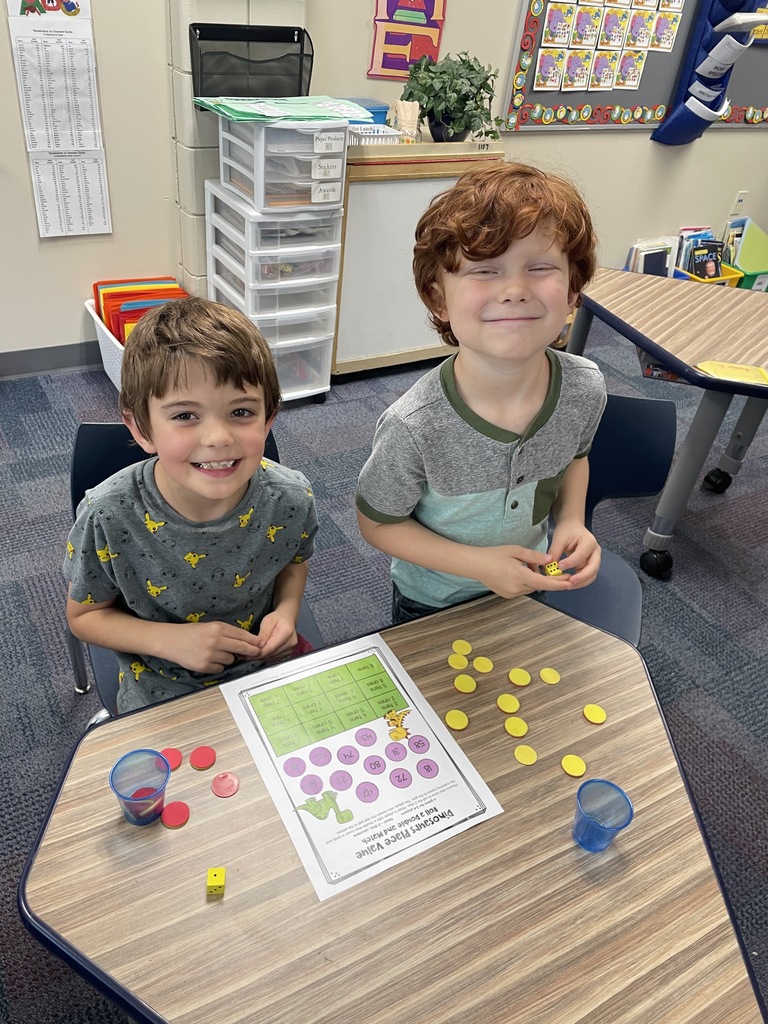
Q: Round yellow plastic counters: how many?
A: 12